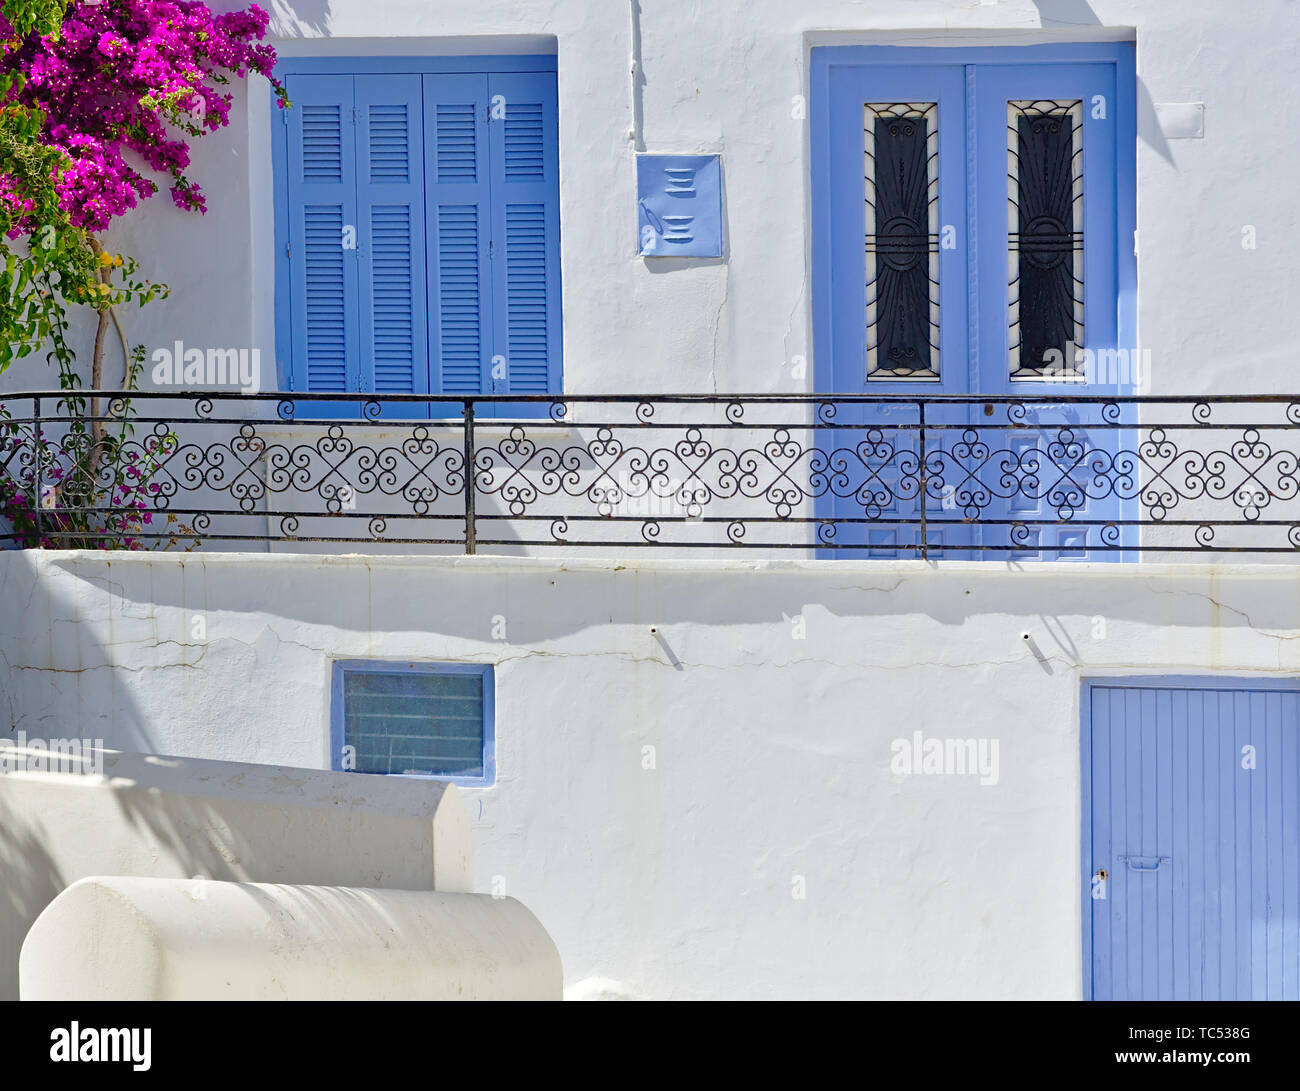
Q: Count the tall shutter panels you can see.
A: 4